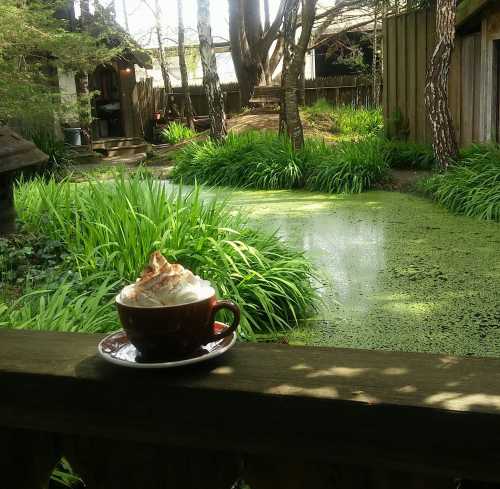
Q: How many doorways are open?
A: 1